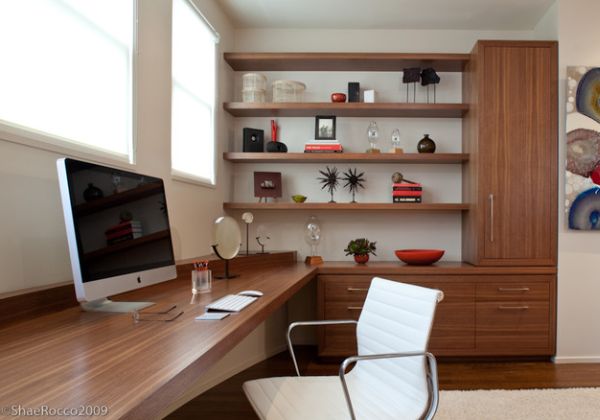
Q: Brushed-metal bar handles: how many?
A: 5